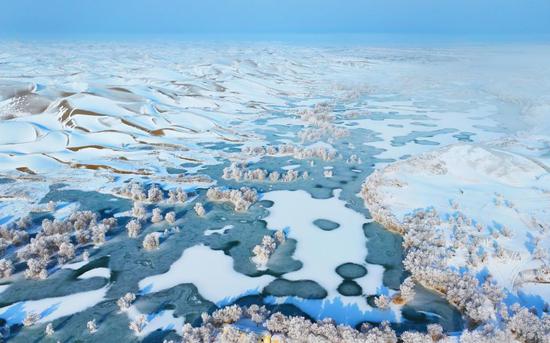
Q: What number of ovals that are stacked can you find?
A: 2